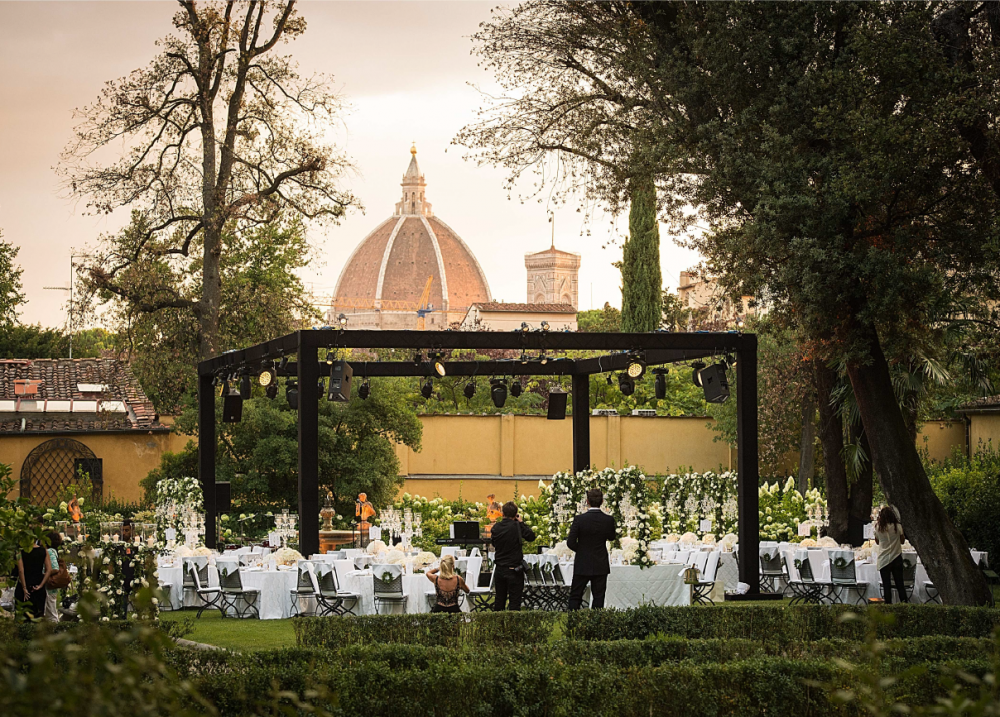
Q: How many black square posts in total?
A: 4